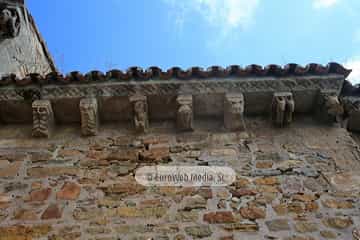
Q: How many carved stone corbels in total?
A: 7